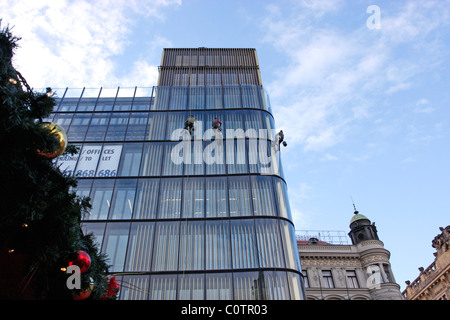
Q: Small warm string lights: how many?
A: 5